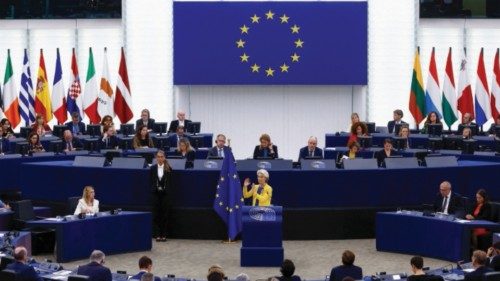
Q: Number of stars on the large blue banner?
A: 12